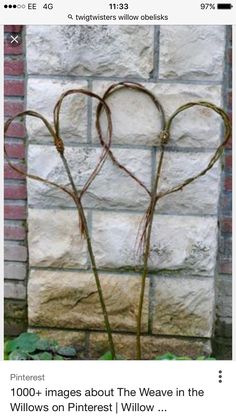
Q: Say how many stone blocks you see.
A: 12